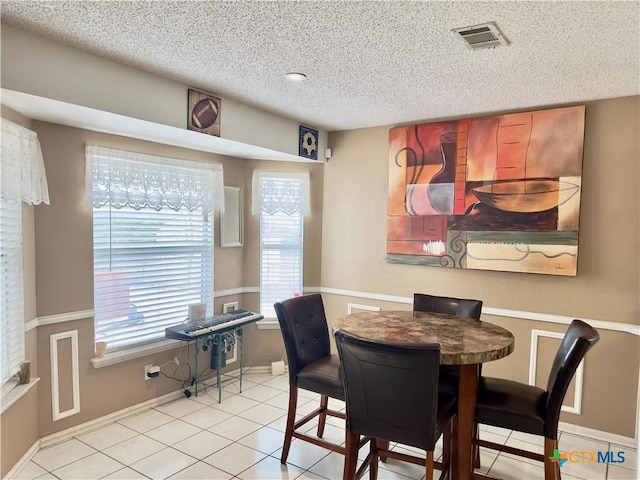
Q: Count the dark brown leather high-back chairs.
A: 4